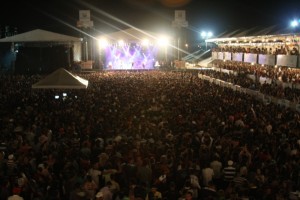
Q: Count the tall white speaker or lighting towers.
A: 2